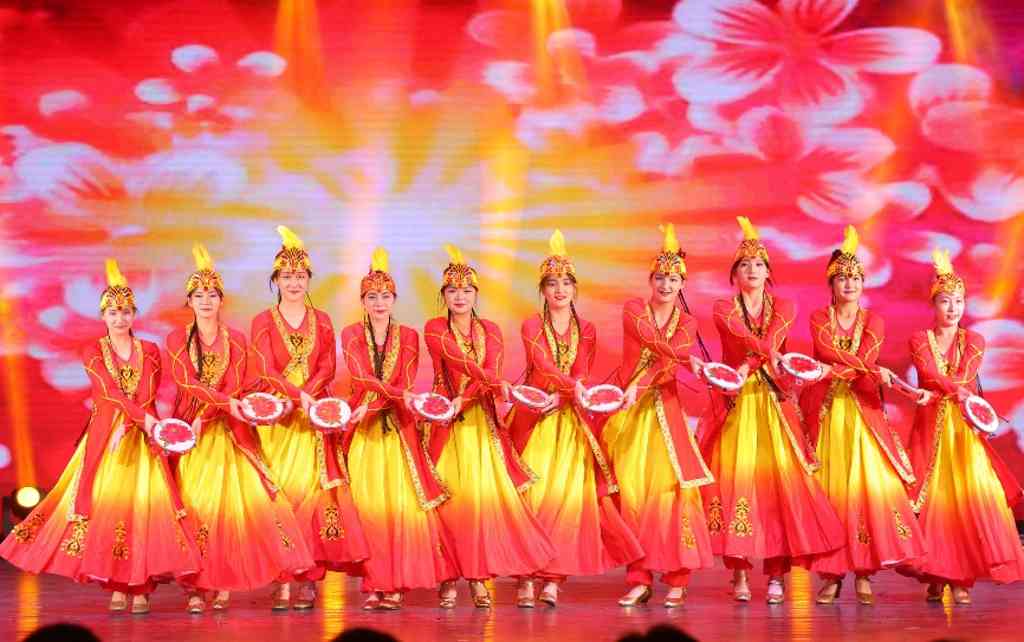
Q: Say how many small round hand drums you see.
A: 10